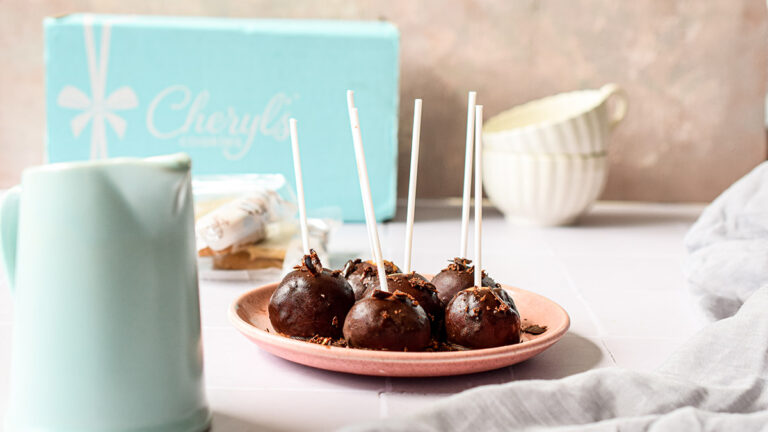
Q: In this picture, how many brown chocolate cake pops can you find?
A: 6